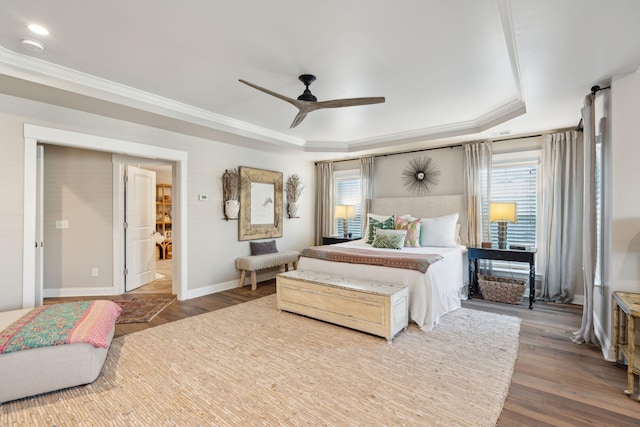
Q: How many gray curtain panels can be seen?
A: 5